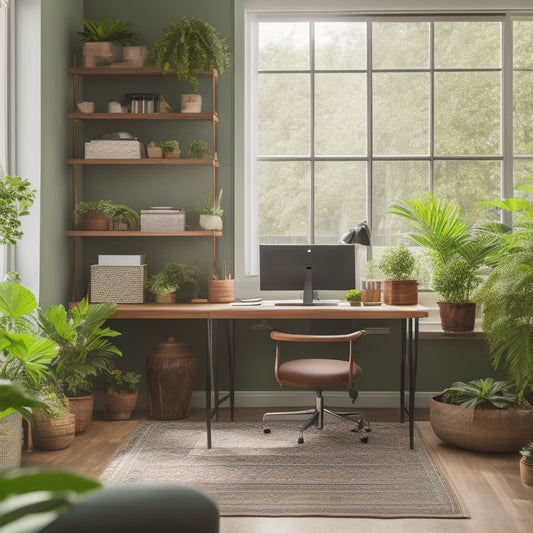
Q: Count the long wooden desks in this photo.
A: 1